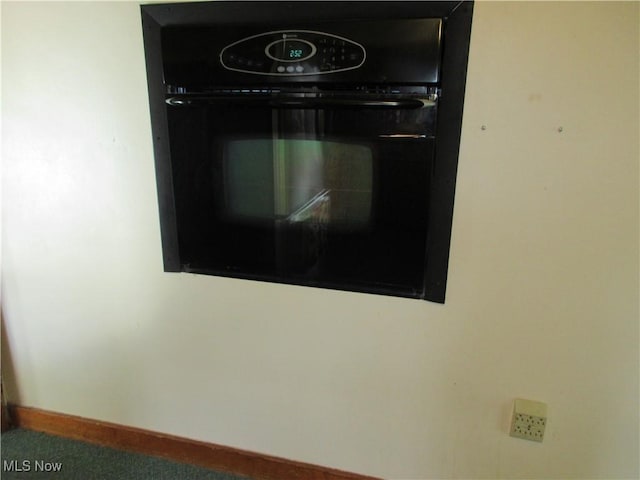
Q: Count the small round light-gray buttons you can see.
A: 3